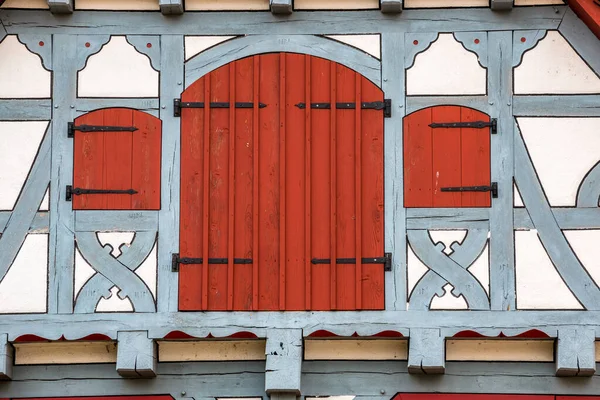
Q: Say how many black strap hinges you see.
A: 8